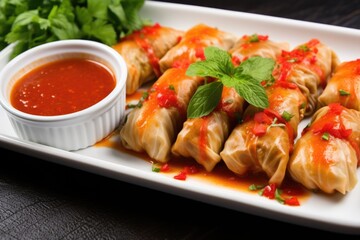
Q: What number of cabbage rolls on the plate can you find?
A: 9